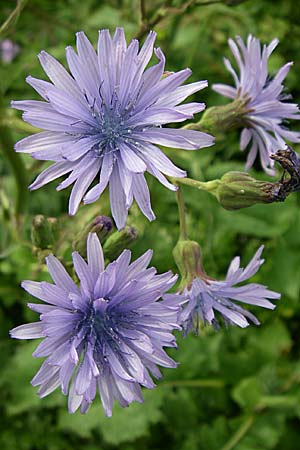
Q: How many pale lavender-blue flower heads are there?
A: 4